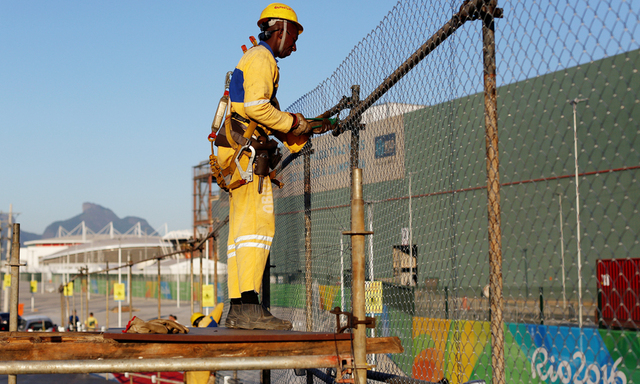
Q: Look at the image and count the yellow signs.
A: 6